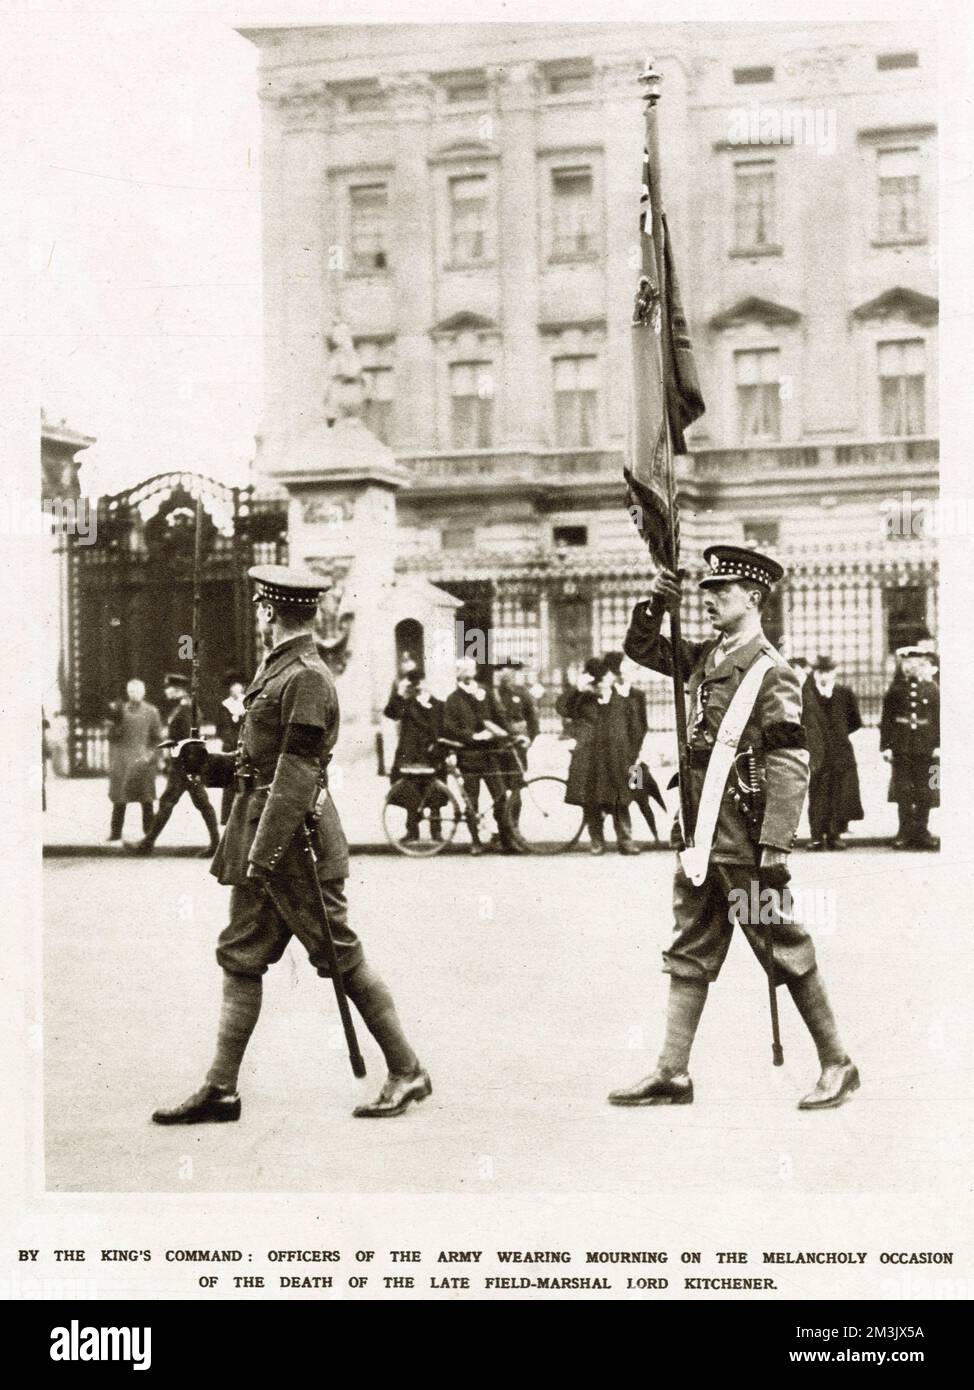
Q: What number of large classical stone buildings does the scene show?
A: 1